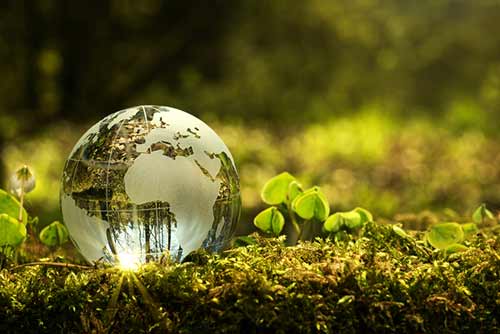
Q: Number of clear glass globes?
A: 1